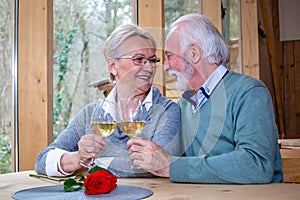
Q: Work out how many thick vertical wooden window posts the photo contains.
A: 4